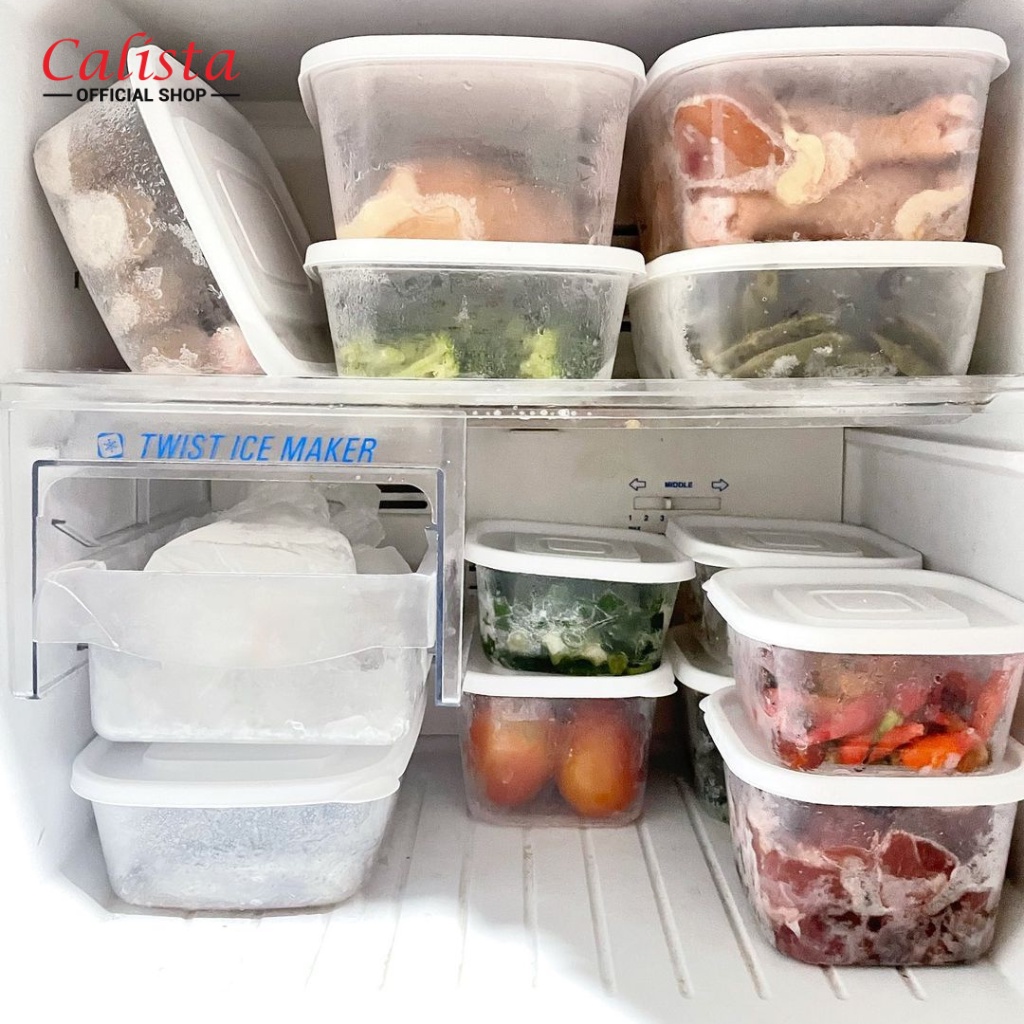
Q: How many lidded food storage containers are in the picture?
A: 12